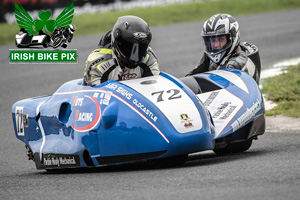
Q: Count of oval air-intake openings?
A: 1